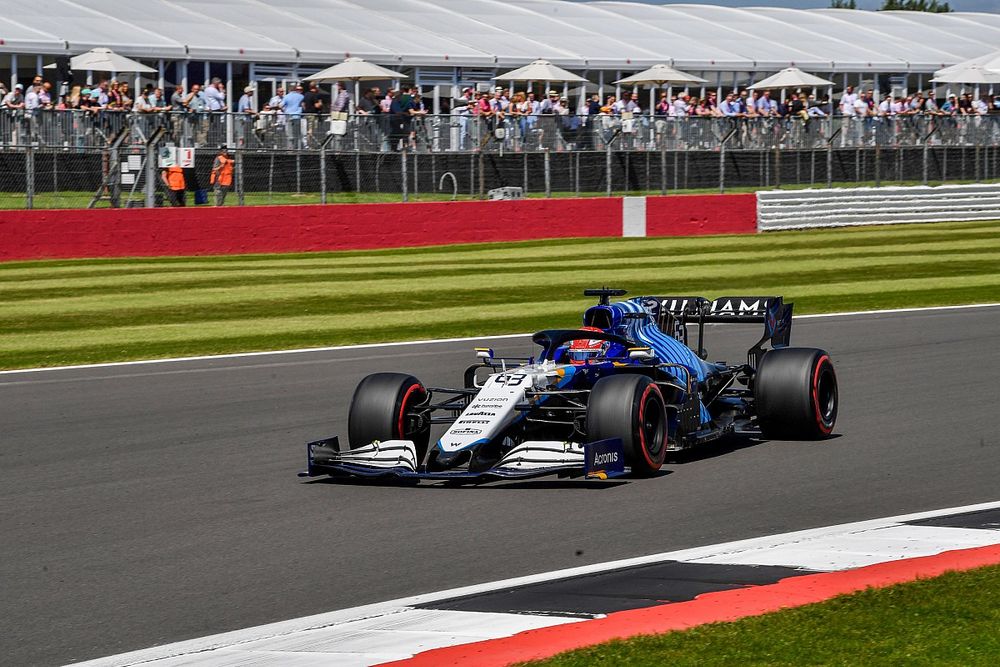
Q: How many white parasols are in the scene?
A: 6